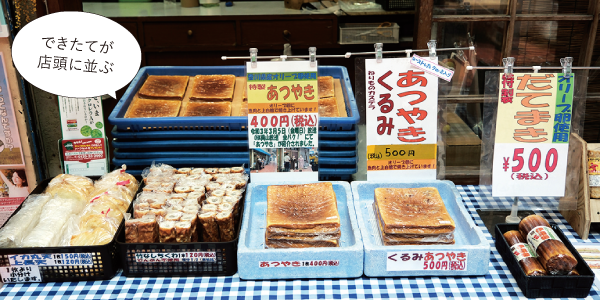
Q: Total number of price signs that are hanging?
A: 3